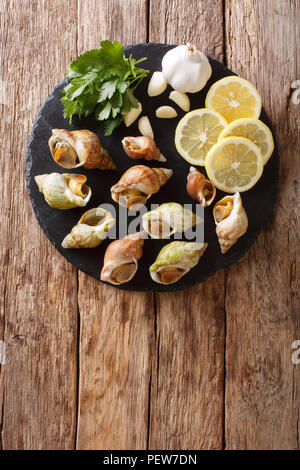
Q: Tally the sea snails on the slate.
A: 10